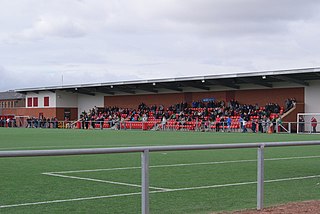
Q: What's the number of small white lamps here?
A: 5